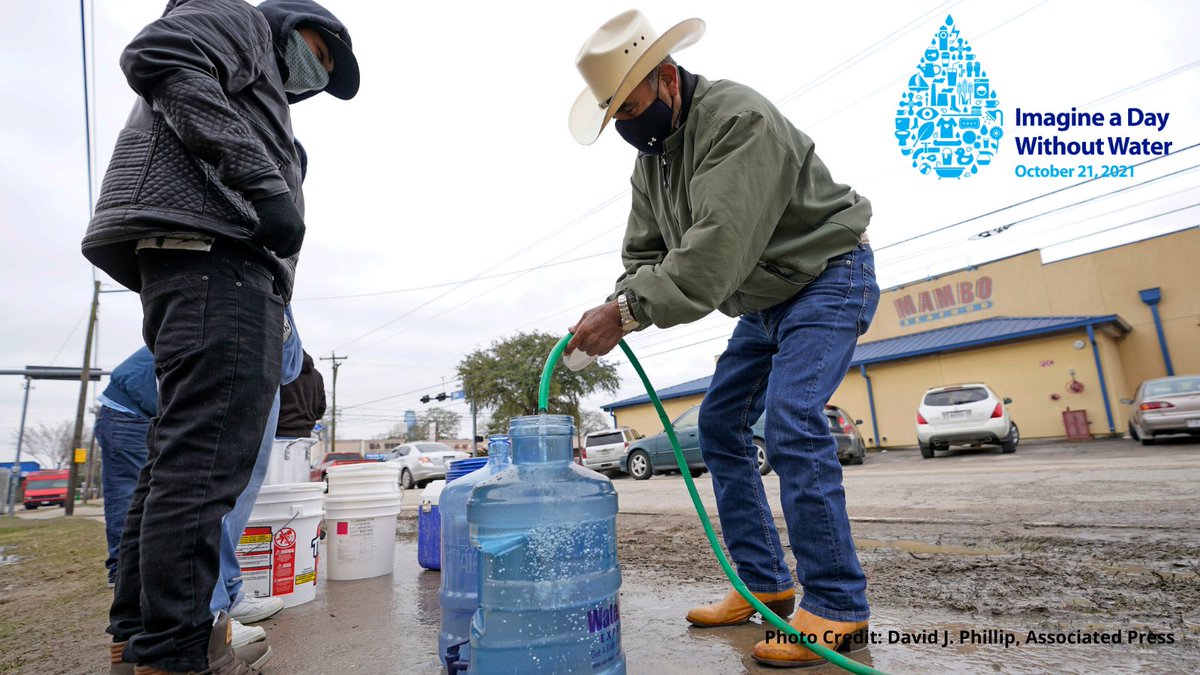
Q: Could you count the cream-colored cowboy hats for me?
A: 1